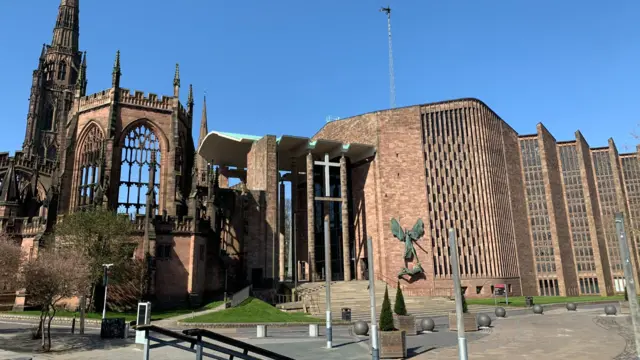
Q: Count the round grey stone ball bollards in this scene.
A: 7